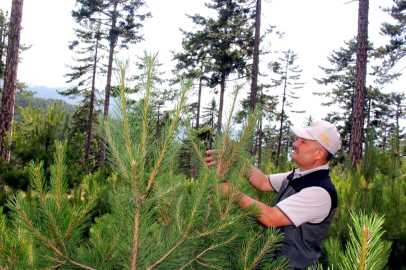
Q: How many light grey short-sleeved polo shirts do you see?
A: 1